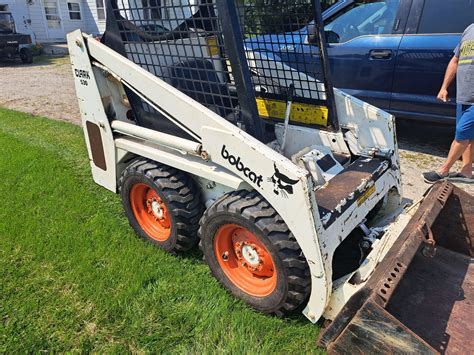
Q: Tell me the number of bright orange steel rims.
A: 2